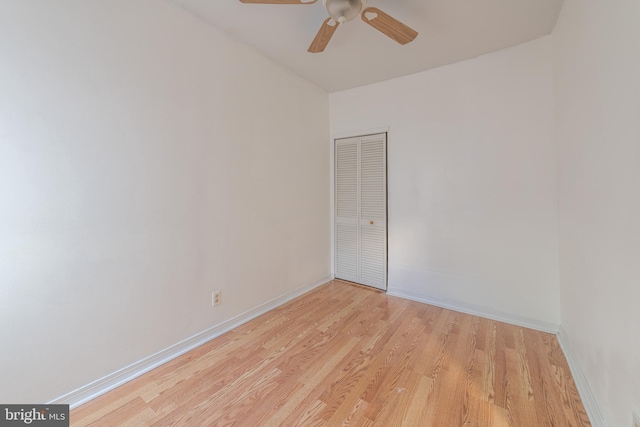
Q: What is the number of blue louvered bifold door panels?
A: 0